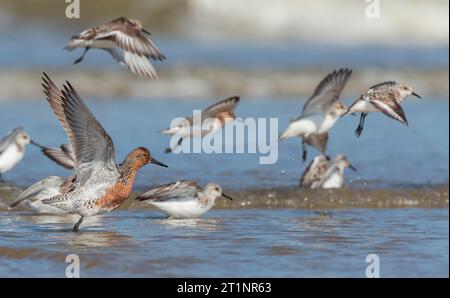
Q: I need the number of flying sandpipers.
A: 4